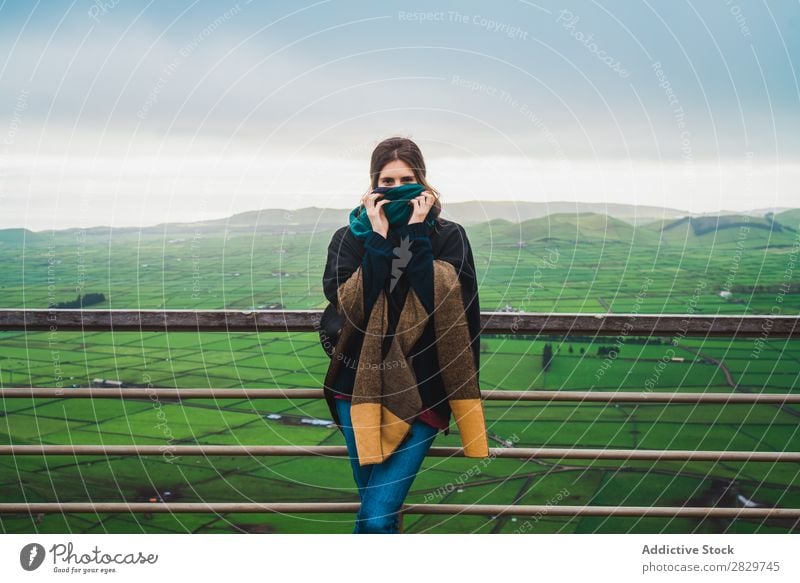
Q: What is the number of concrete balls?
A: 0